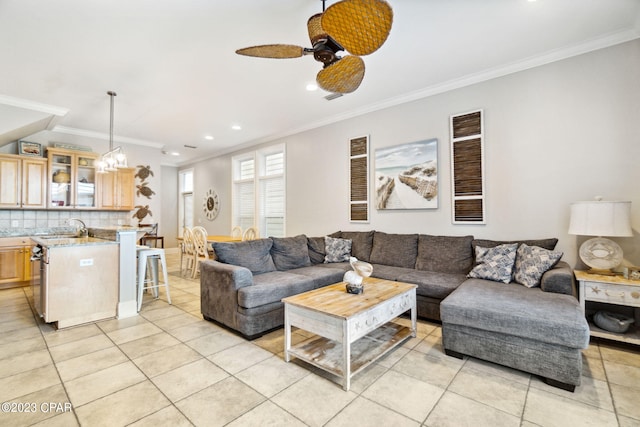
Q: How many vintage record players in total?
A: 0